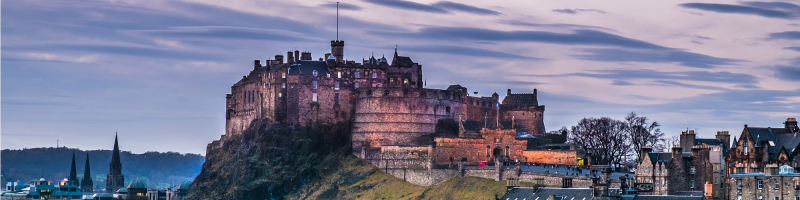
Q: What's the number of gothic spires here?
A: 3